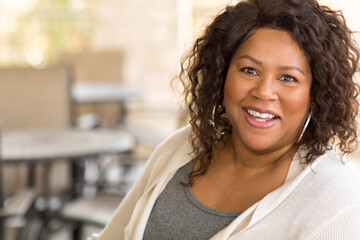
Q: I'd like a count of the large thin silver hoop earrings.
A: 2